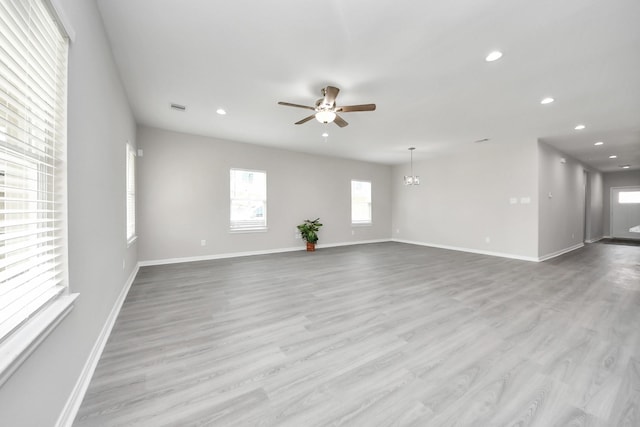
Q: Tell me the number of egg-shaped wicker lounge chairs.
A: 0